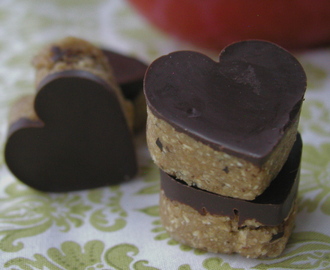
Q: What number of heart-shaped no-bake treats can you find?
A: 4